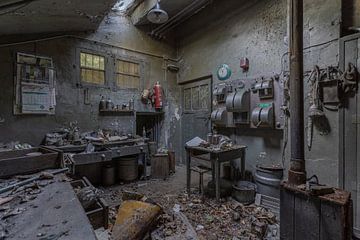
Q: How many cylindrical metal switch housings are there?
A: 5